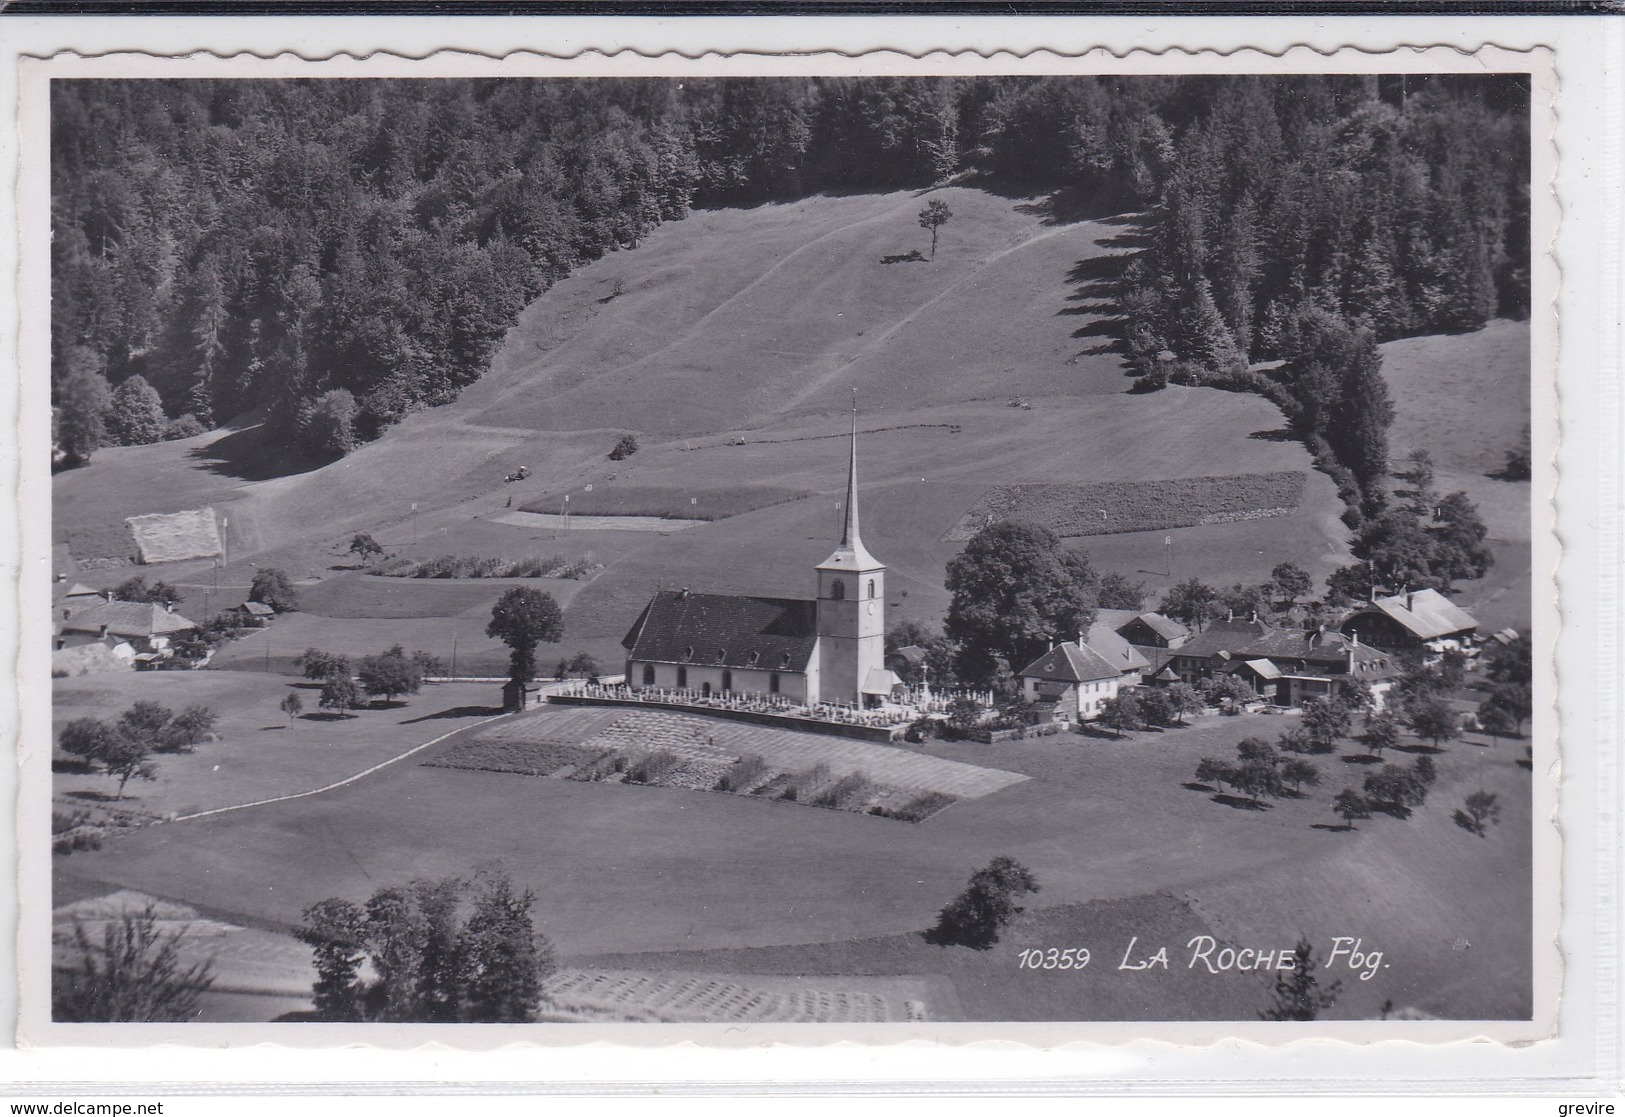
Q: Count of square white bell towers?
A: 1